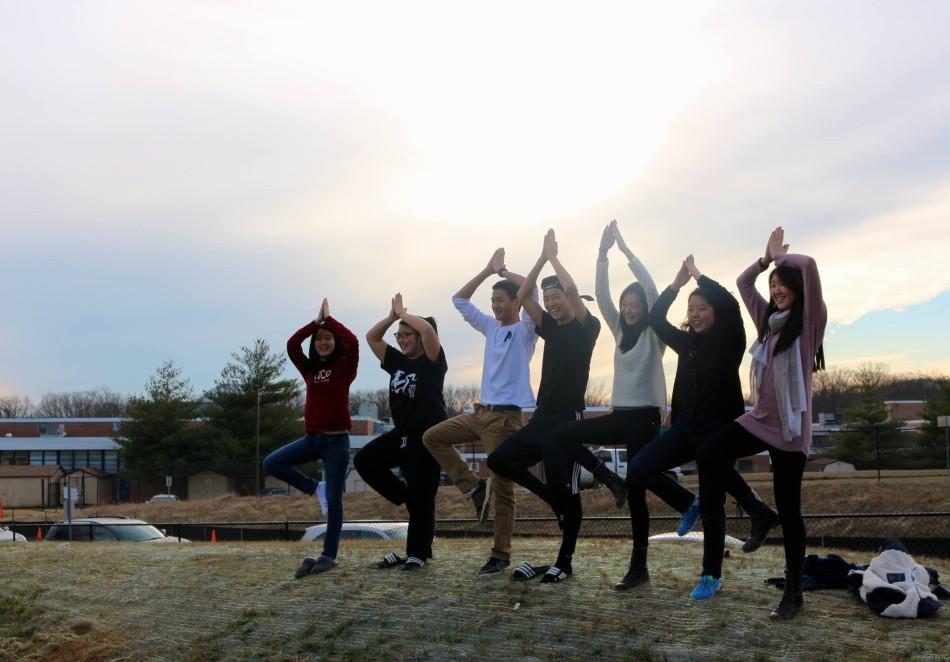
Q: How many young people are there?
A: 7